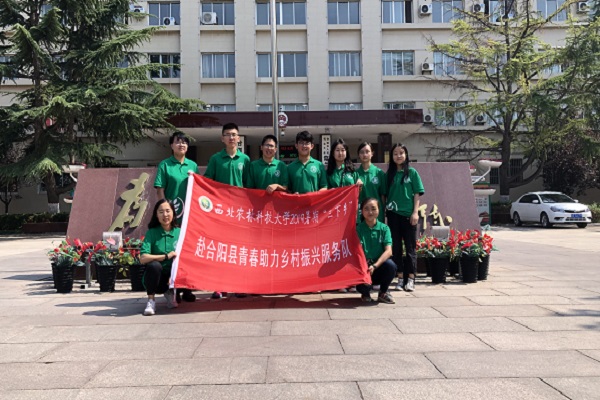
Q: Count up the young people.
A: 9